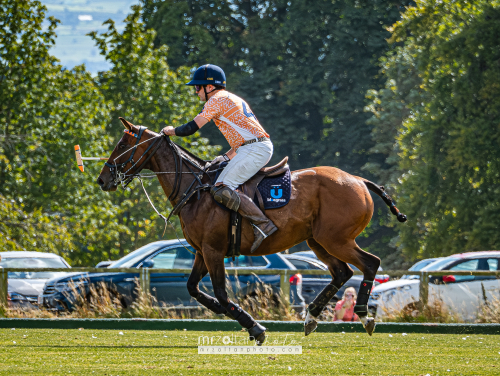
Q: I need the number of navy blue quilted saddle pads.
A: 1